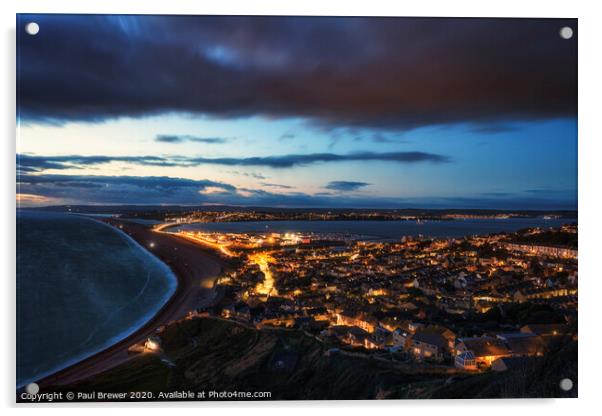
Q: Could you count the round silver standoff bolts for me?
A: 4